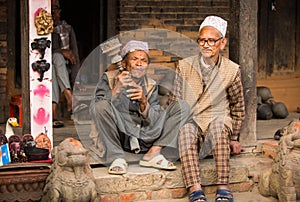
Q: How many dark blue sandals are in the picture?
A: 2